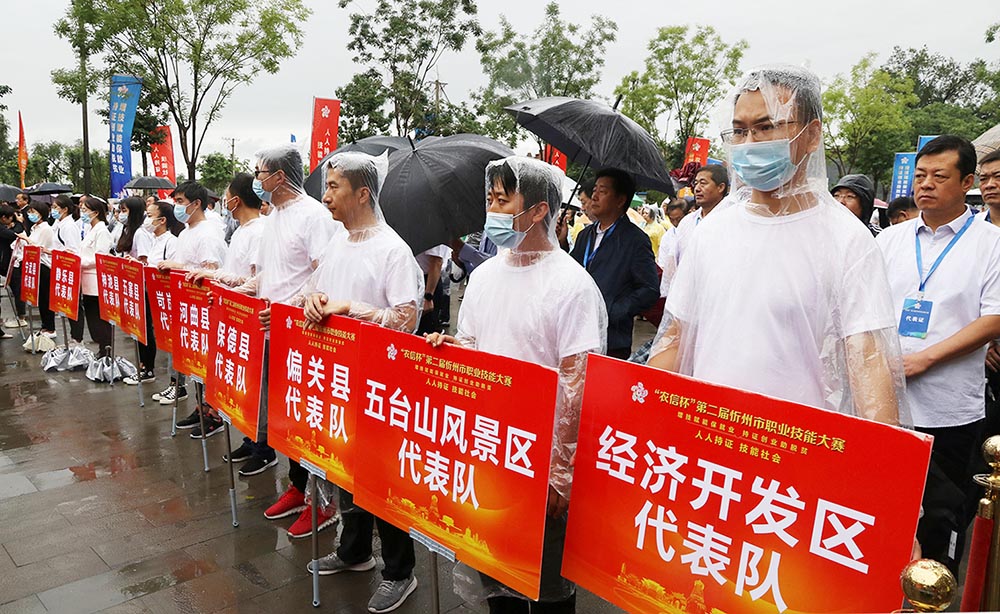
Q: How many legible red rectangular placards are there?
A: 10